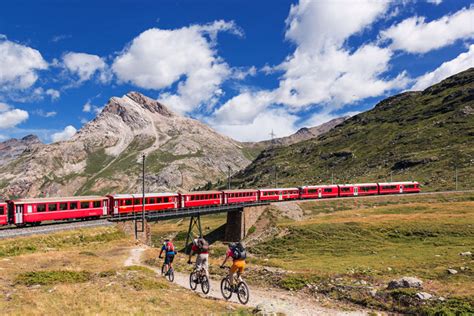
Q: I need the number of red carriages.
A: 9